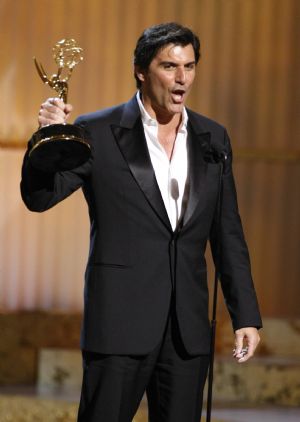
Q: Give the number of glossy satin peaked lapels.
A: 2